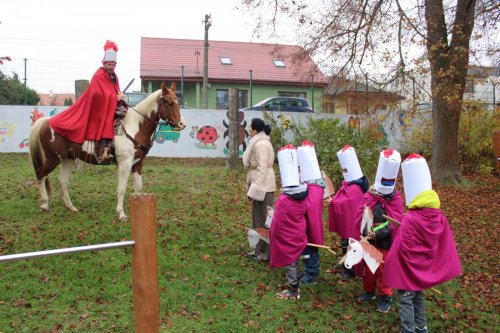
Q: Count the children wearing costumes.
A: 5